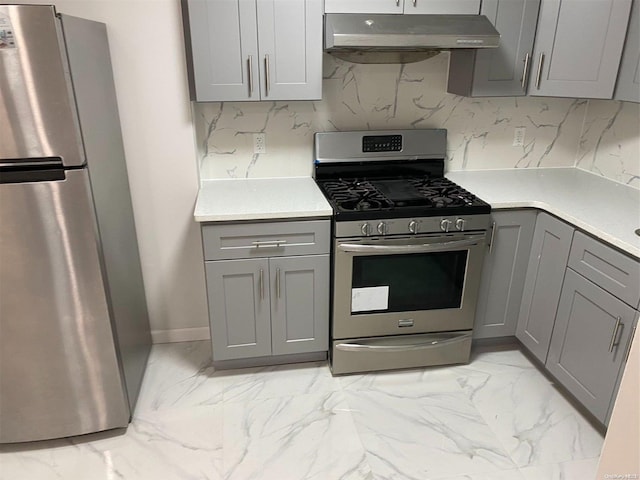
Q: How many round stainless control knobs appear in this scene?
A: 5